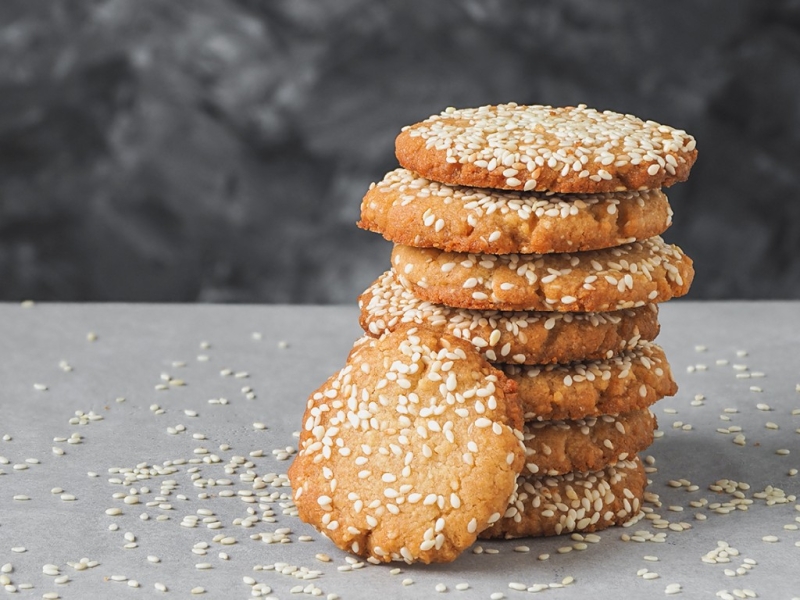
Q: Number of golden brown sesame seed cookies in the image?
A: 8